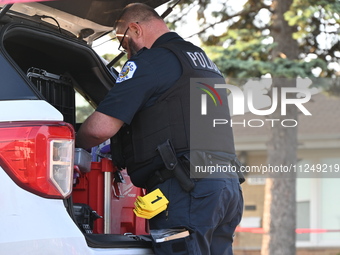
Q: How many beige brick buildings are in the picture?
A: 1